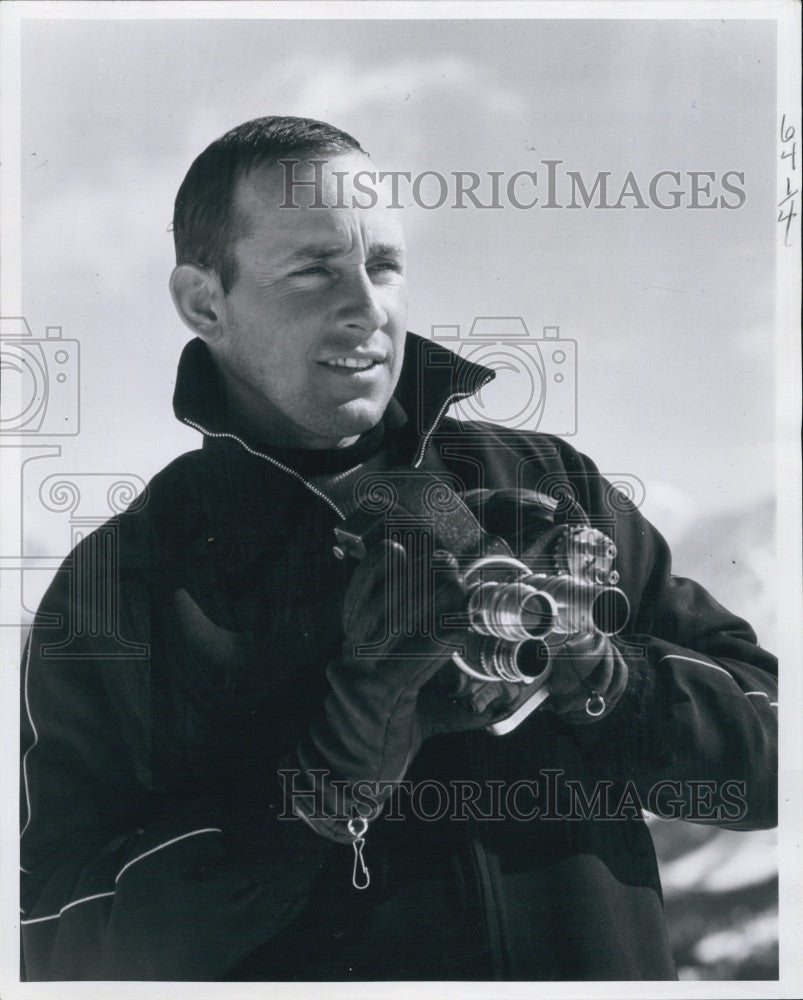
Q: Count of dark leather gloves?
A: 2